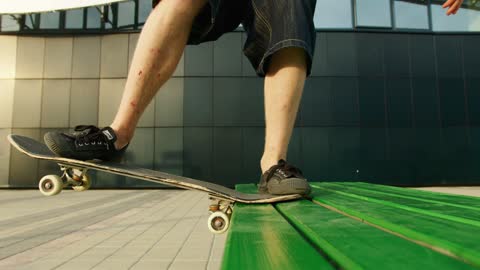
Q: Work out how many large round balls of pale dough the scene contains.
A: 0